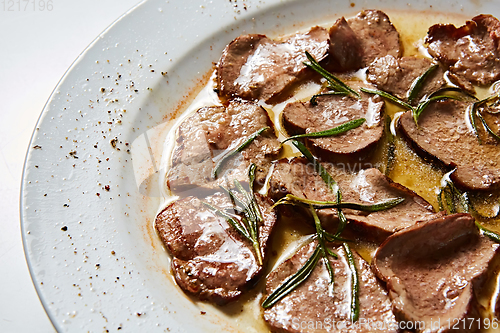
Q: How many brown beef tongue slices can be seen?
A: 11